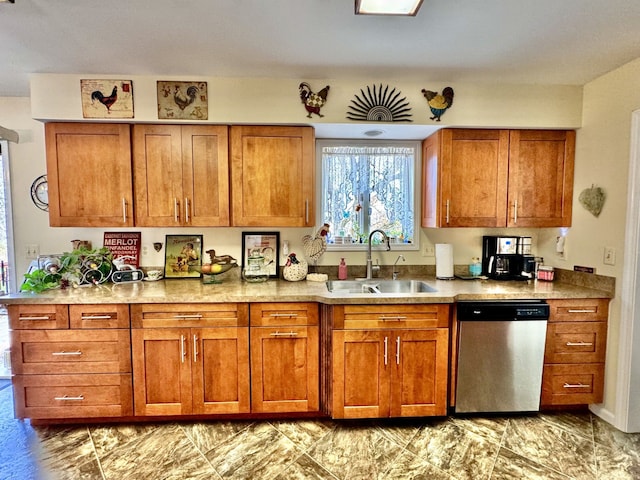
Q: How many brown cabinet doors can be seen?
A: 11